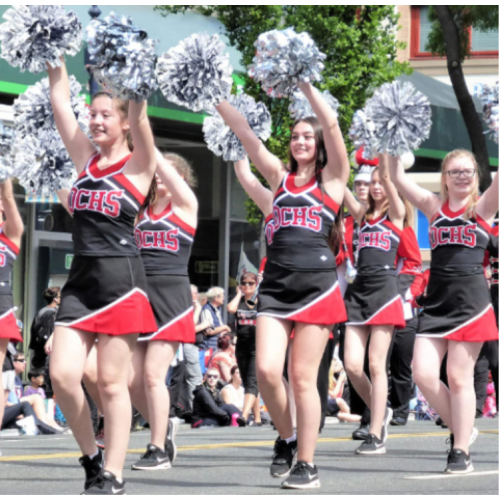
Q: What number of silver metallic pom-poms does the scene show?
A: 12